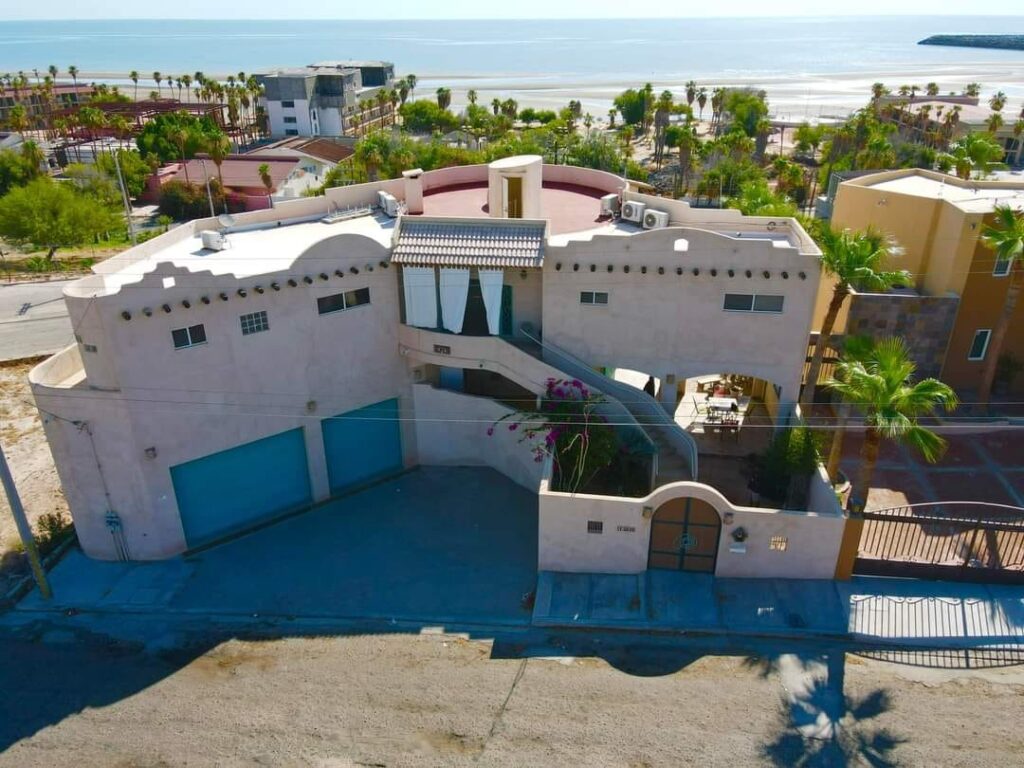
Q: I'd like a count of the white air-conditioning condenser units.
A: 6